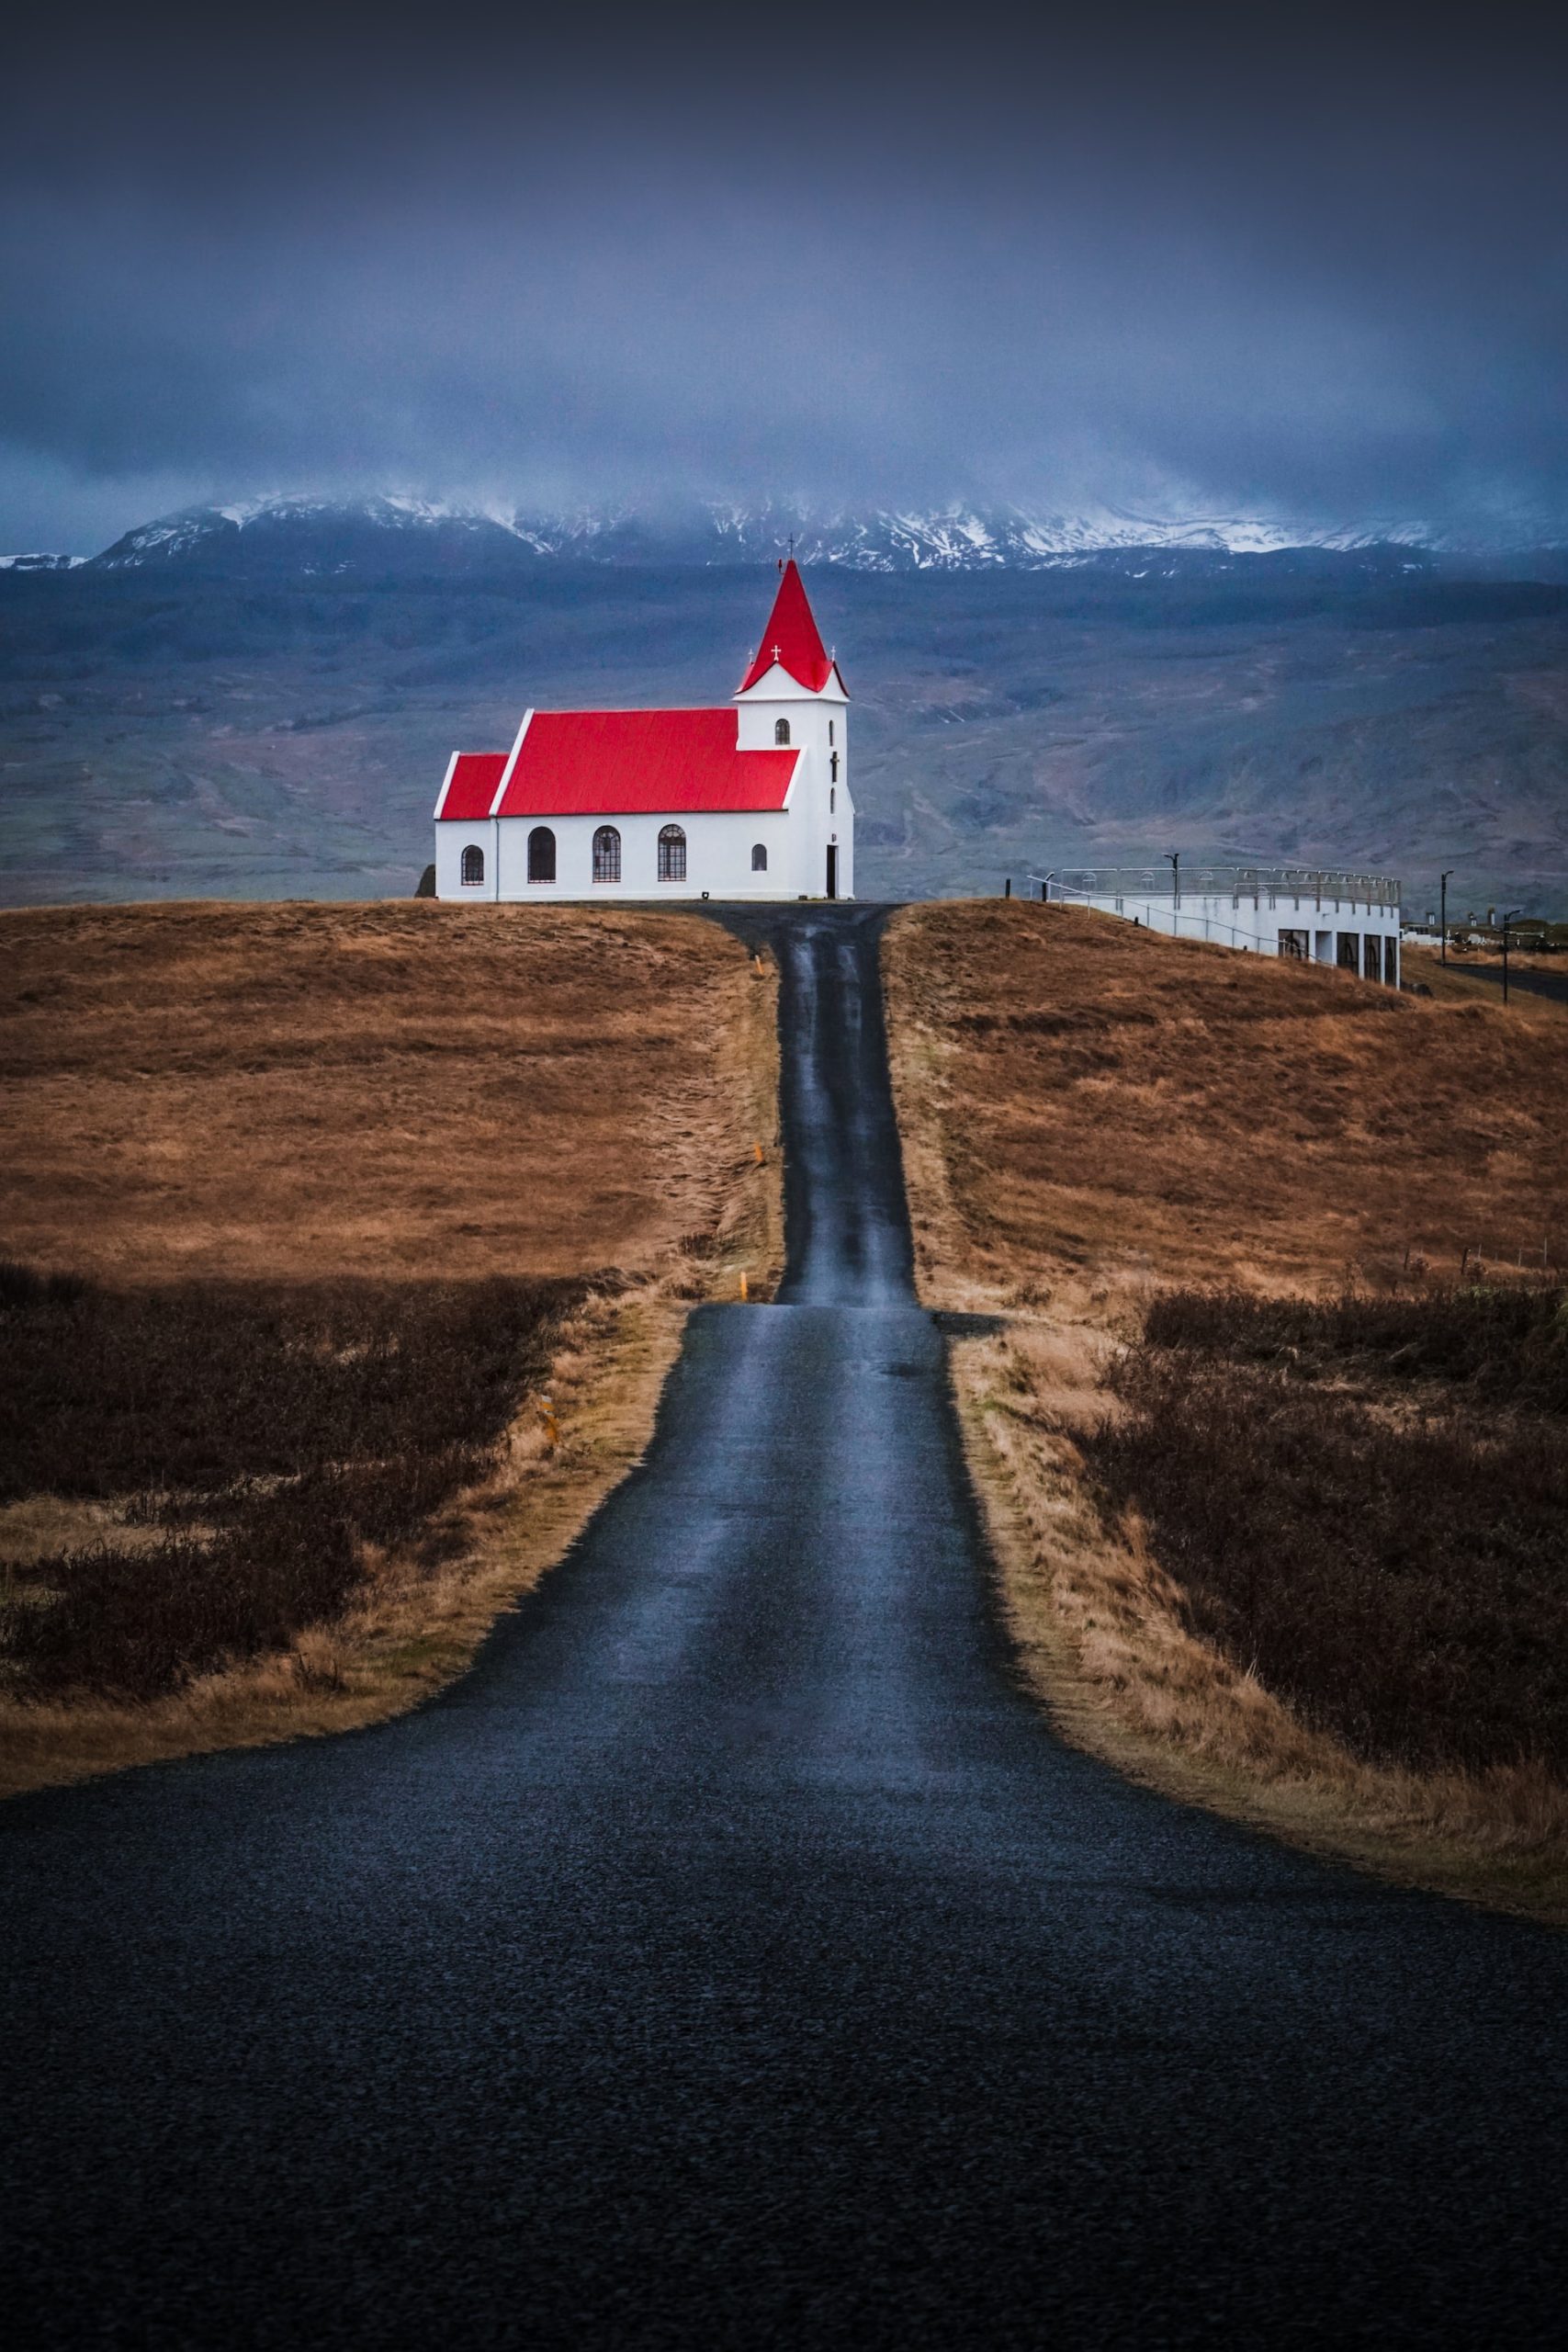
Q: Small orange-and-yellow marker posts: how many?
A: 4